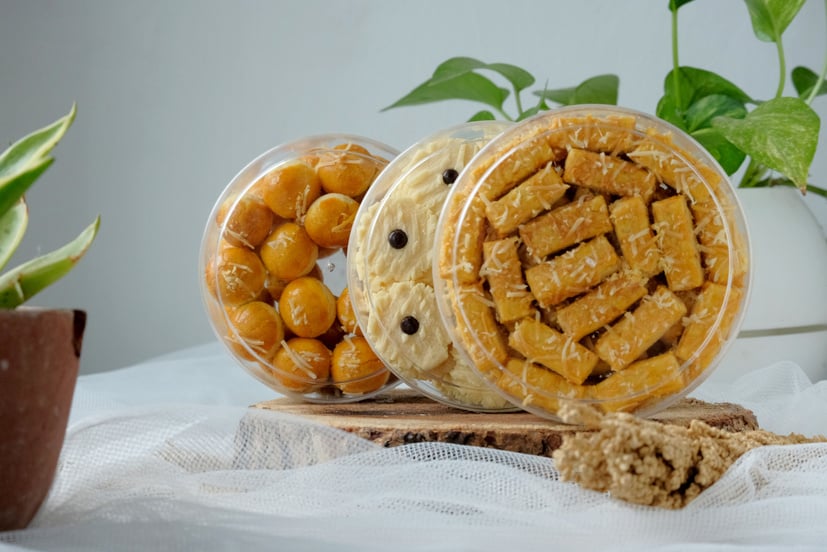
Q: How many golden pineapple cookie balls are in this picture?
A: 11